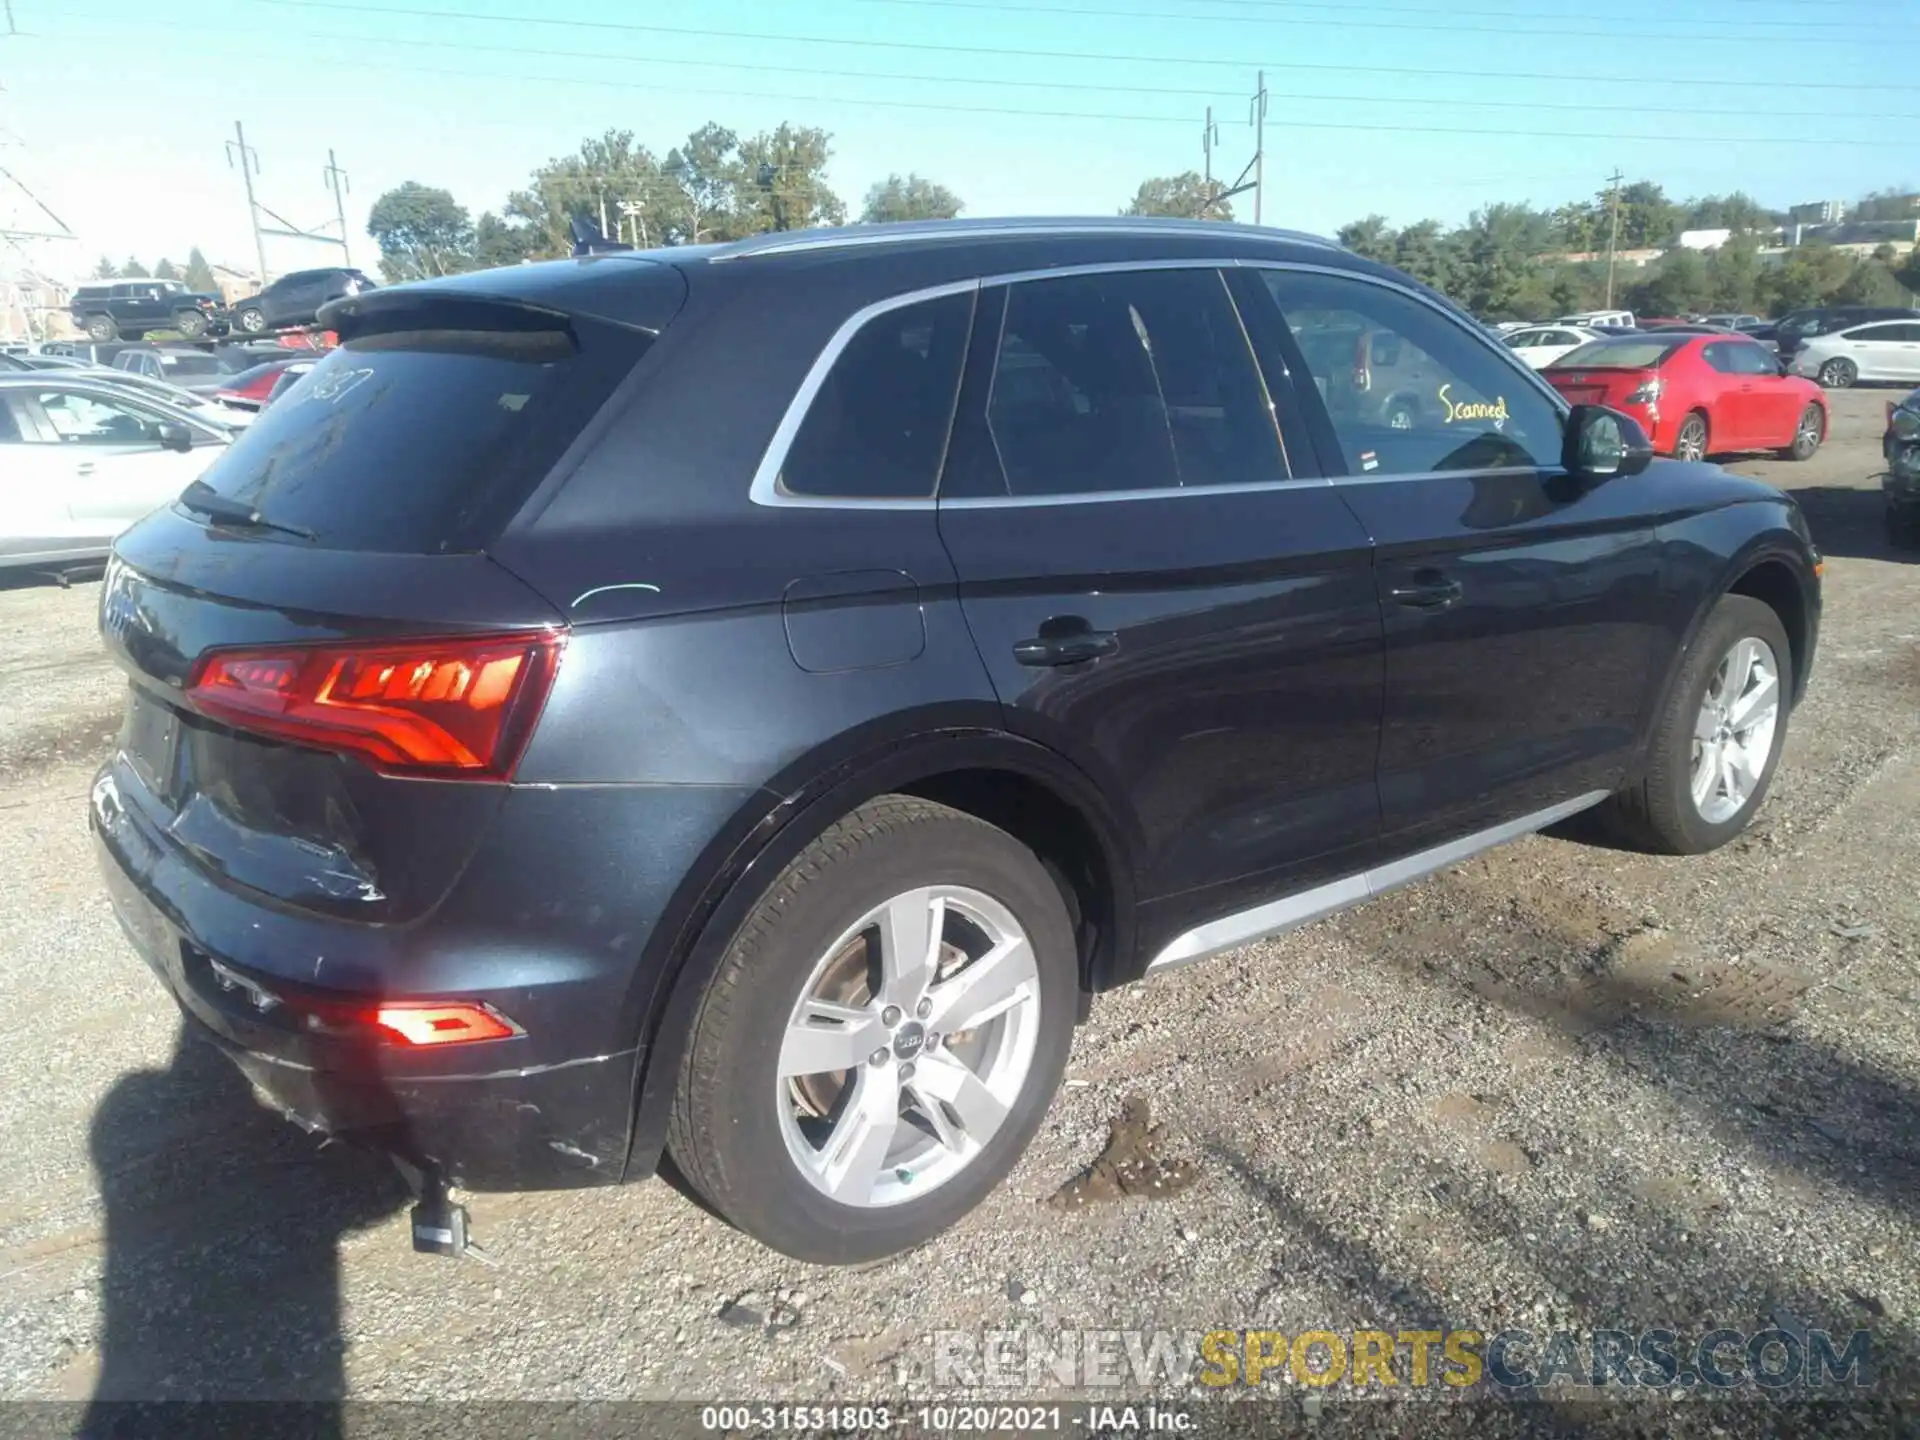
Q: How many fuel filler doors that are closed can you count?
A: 1